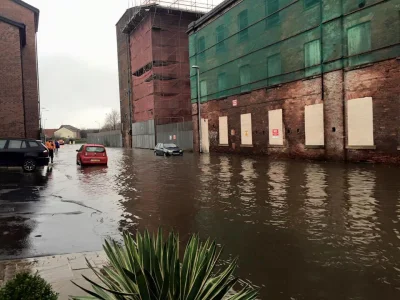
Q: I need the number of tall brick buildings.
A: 3